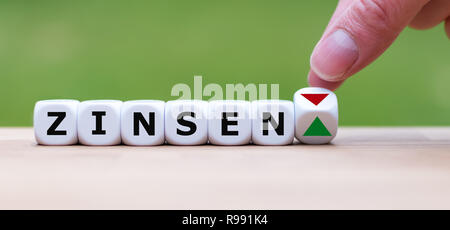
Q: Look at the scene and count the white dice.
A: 7